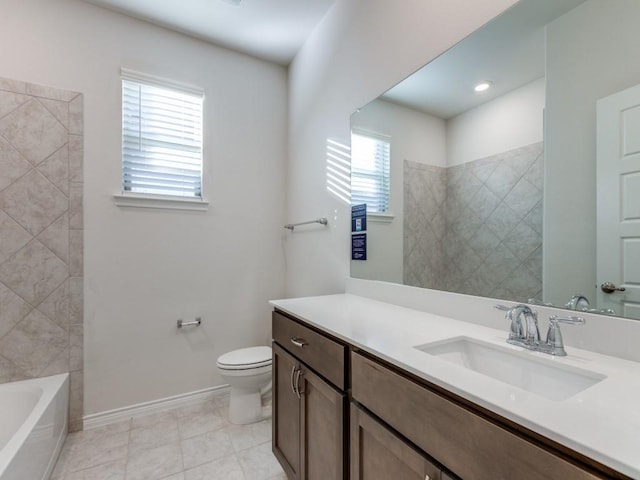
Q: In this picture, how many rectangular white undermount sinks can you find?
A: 1